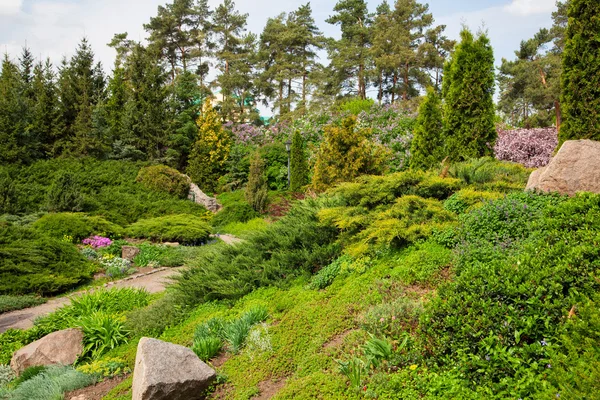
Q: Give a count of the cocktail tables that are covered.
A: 0